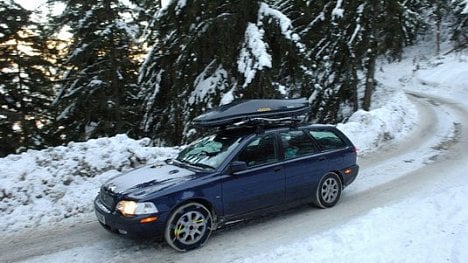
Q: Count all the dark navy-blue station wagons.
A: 1